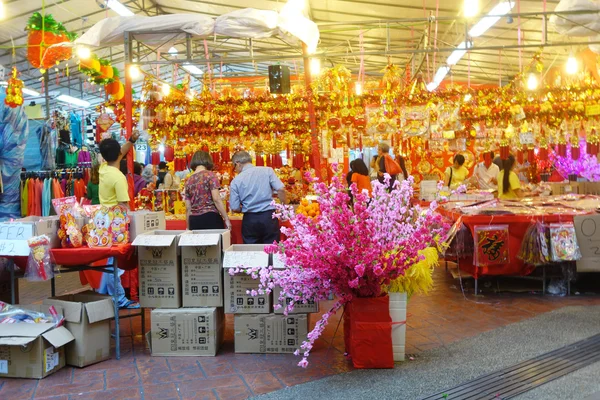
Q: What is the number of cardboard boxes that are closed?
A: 2